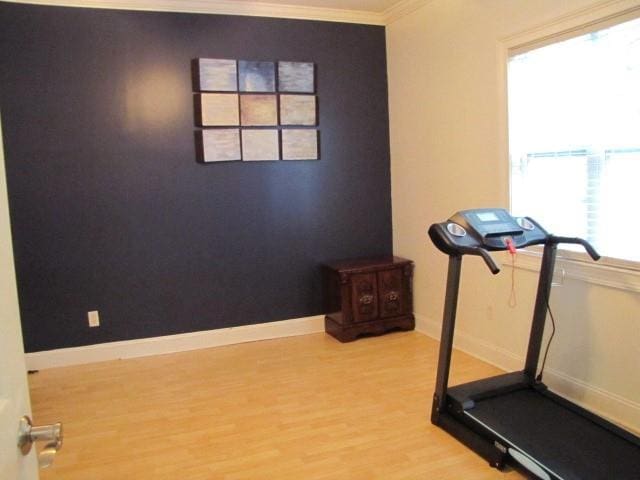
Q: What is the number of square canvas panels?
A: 9